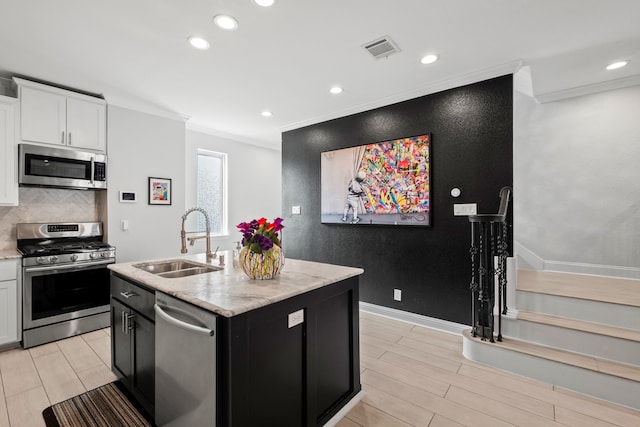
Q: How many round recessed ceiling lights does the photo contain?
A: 7